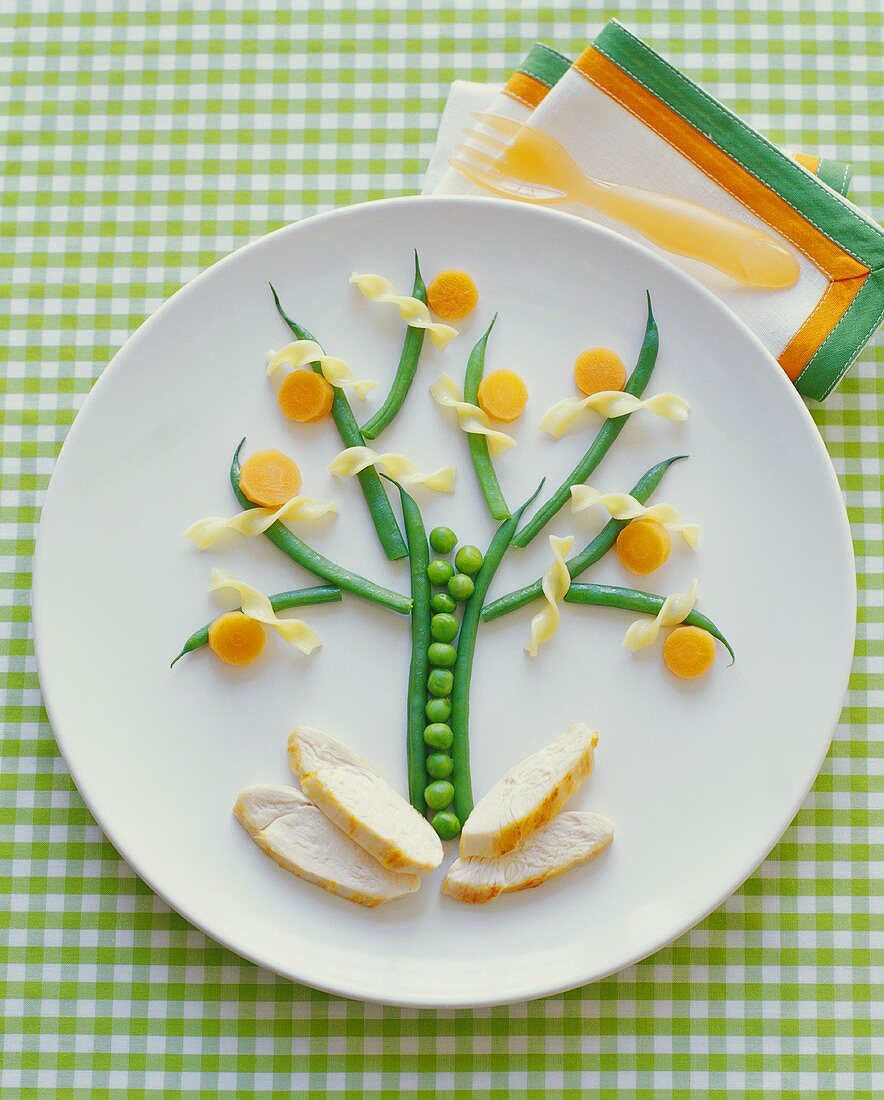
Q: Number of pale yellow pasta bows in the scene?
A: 10